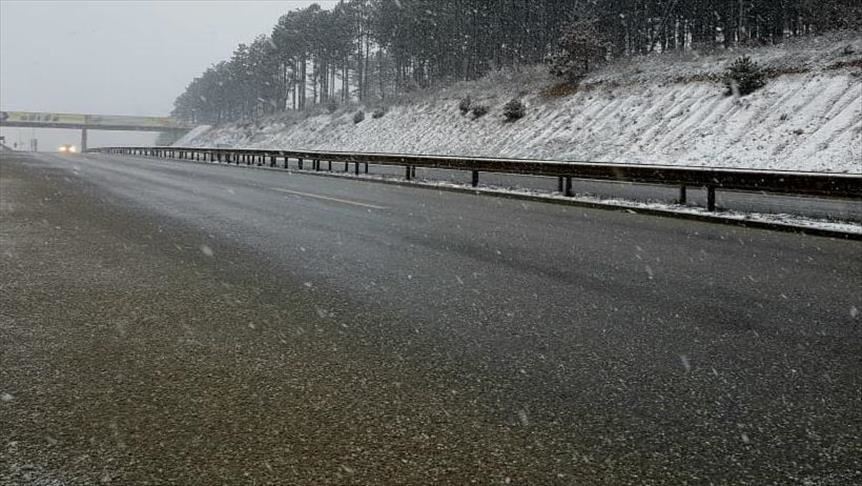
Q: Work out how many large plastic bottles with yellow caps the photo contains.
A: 0